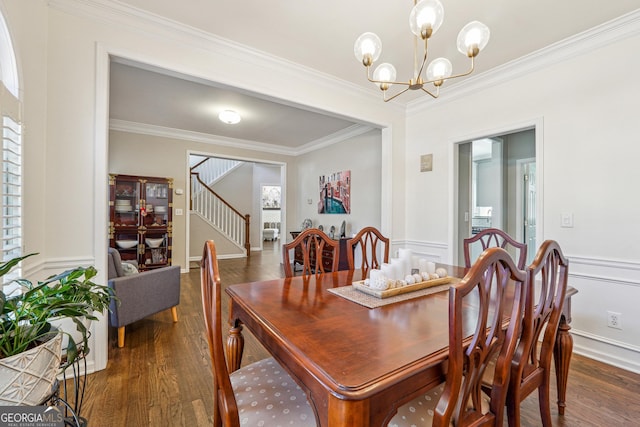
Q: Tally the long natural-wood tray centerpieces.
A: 1